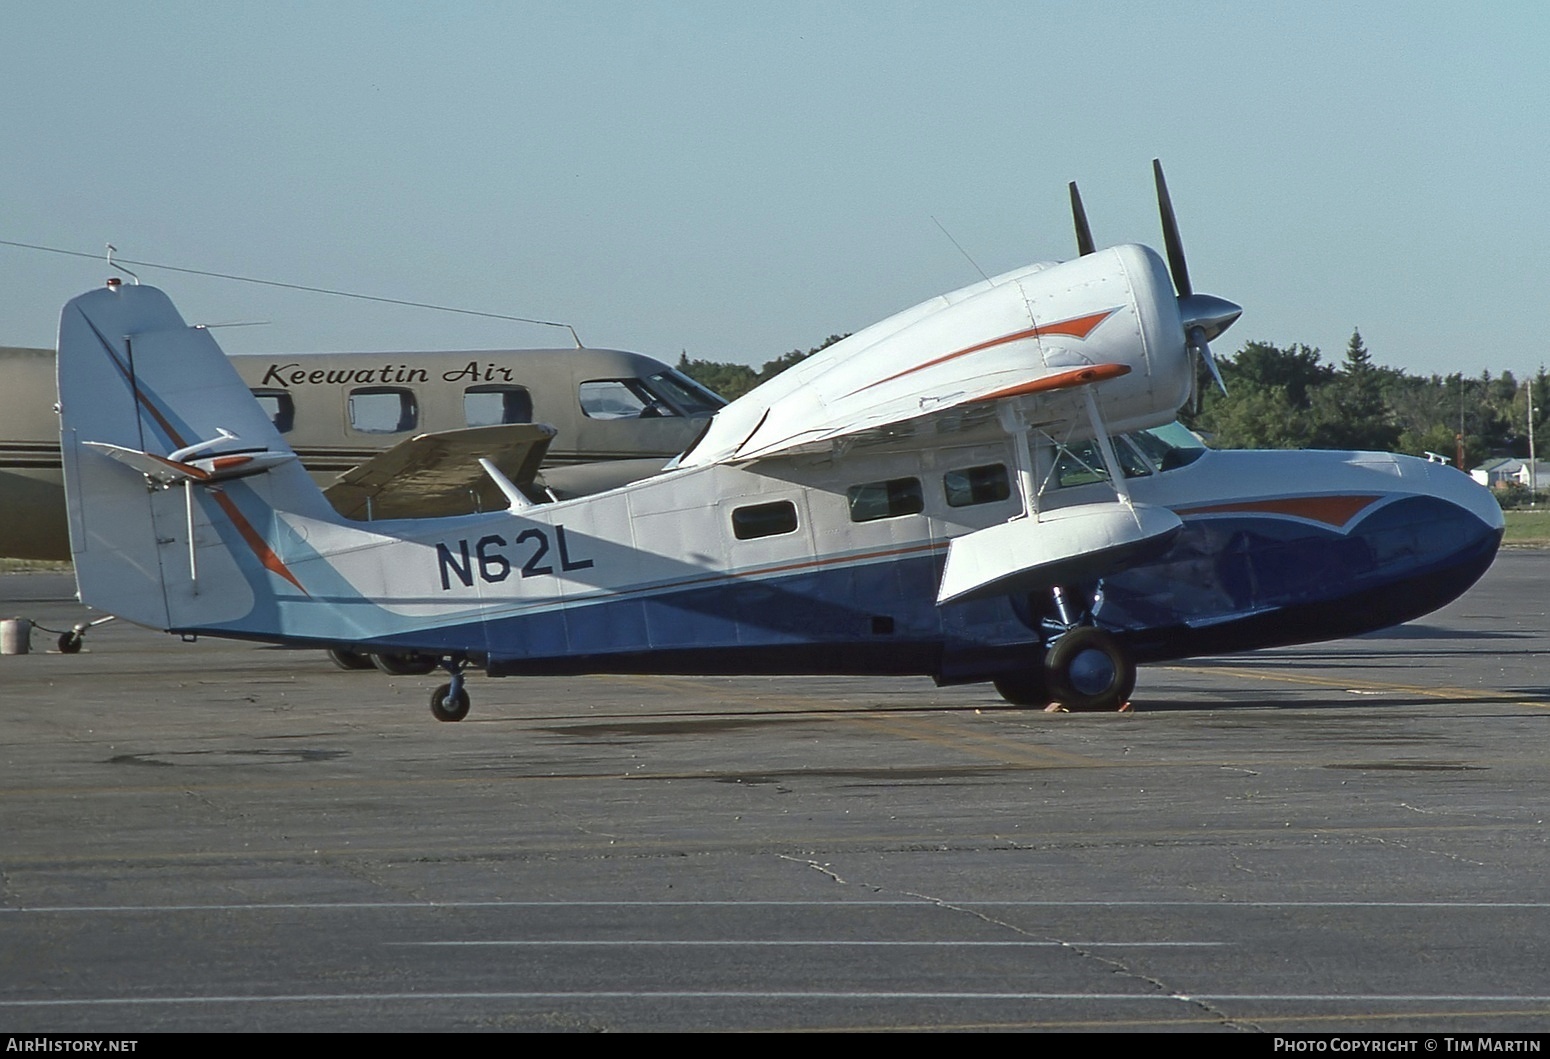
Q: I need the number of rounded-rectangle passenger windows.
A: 6